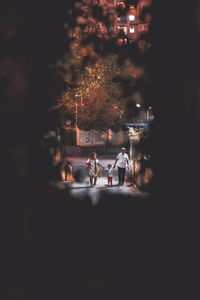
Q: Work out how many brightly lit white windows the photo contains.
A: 2